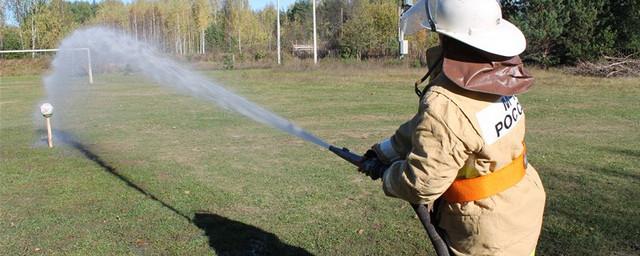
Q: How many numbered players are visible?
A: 0